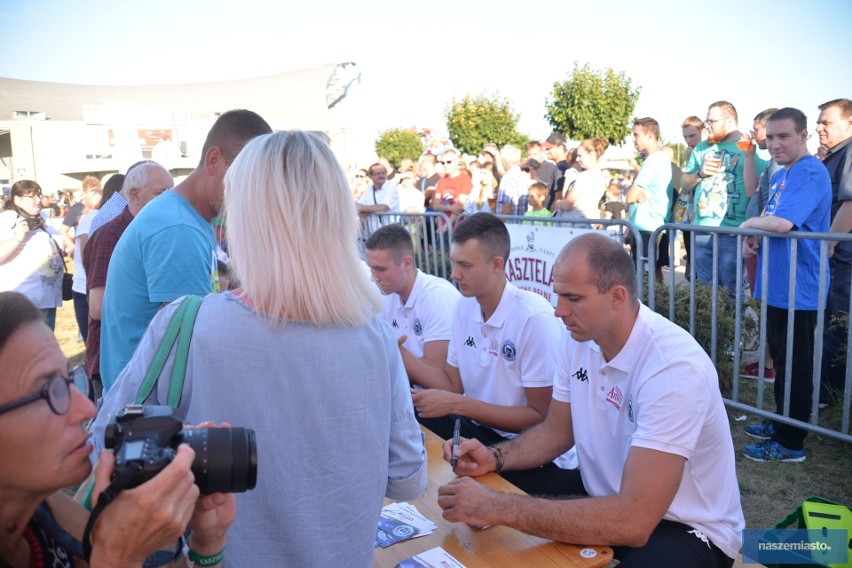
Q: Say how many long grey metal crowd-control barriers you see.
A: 3